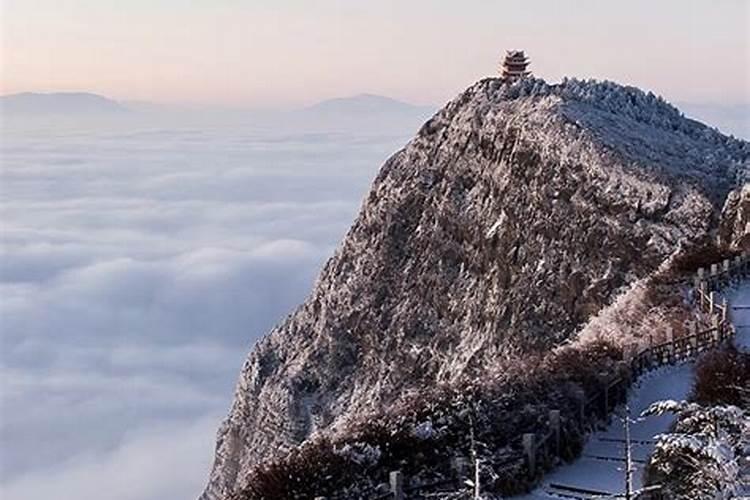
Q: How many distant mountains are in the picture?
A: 2